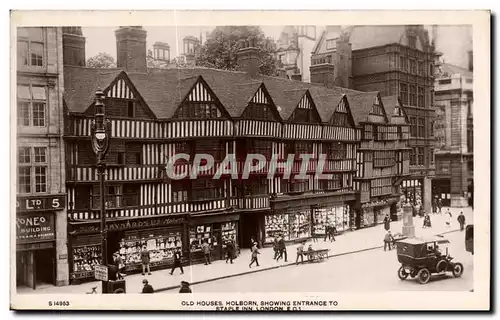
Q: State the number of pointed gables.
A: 7